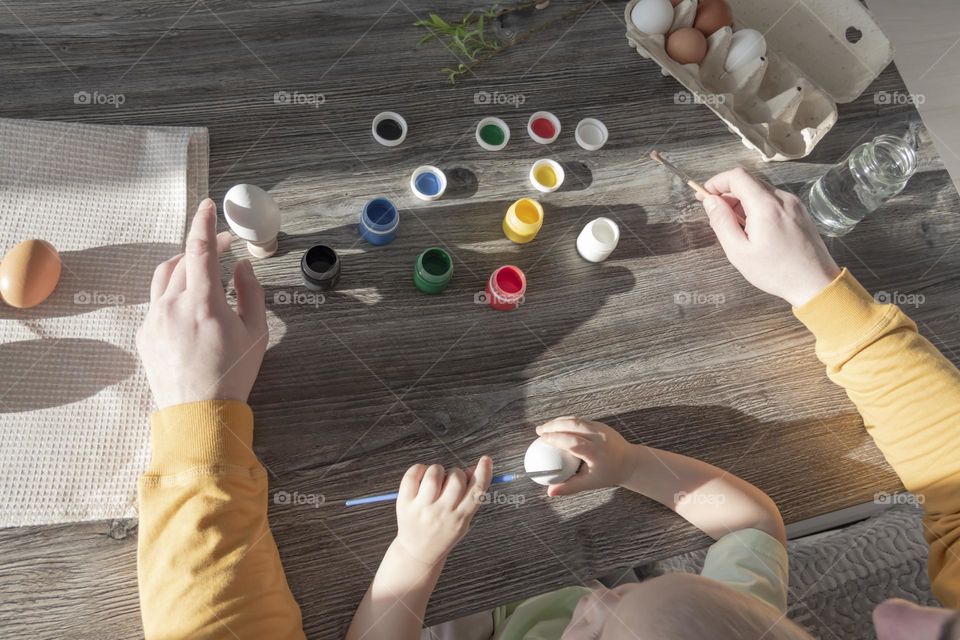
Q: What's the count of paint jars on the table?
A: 6